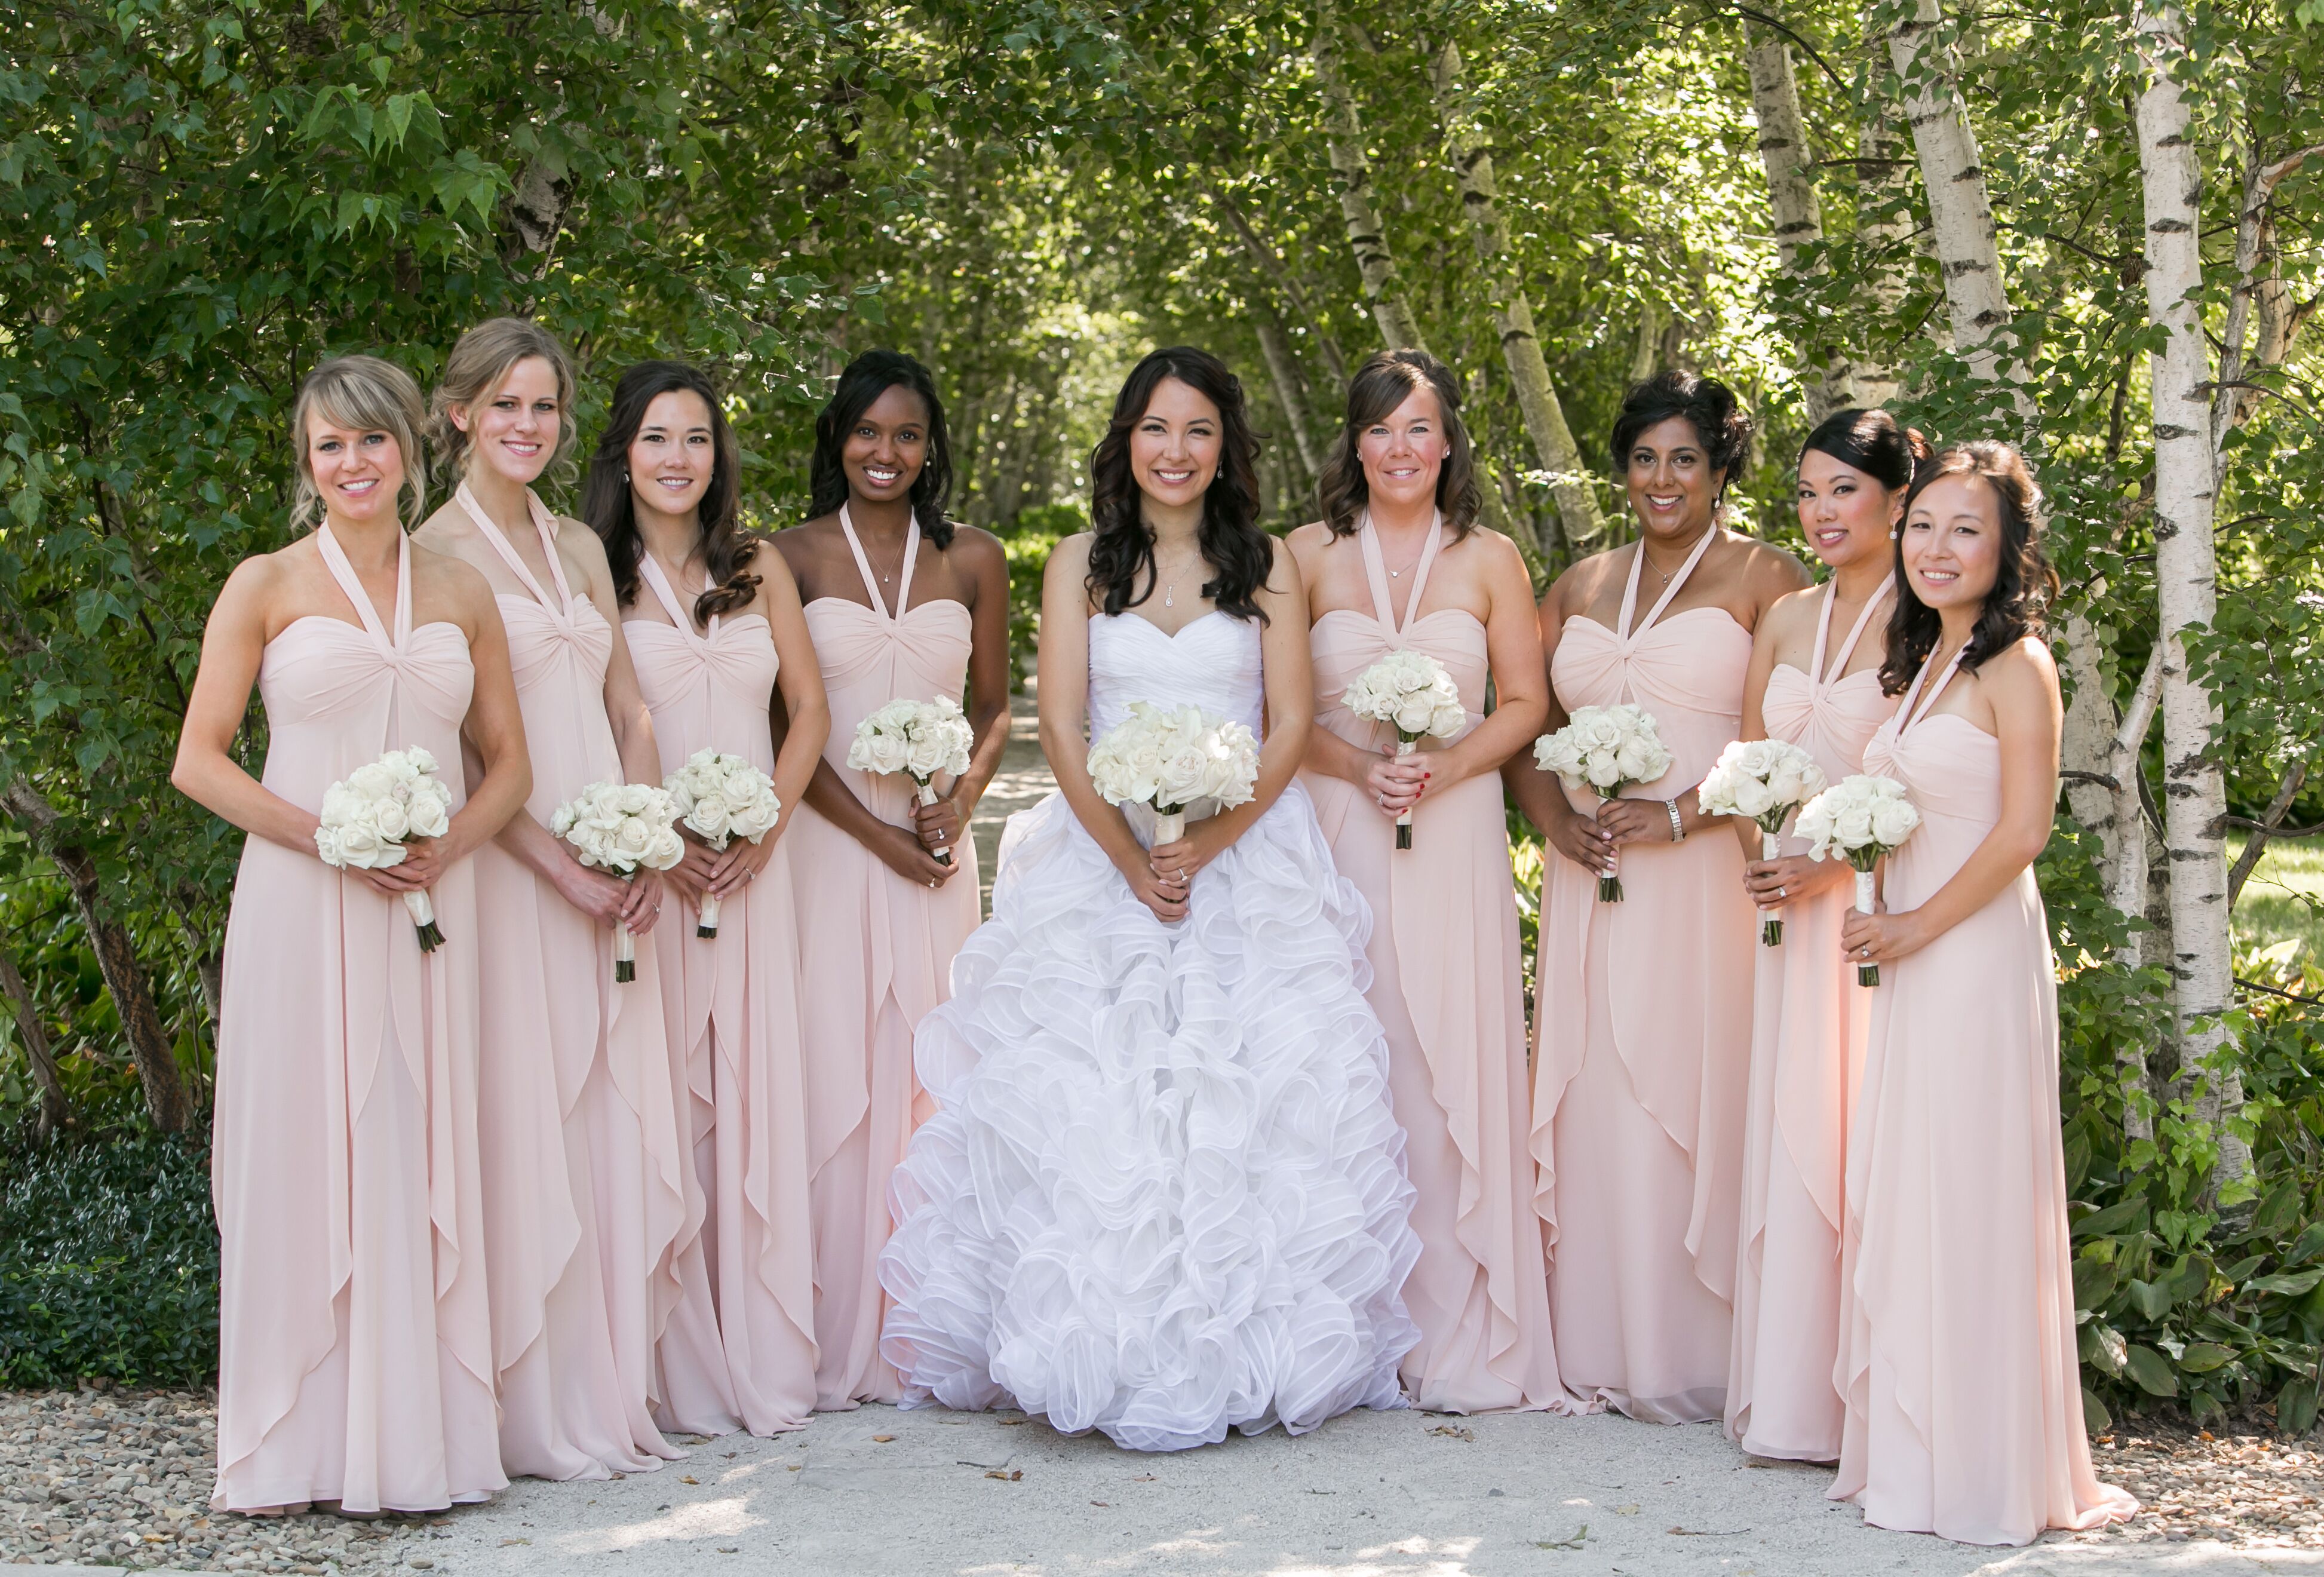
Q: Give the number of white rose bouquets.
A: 9